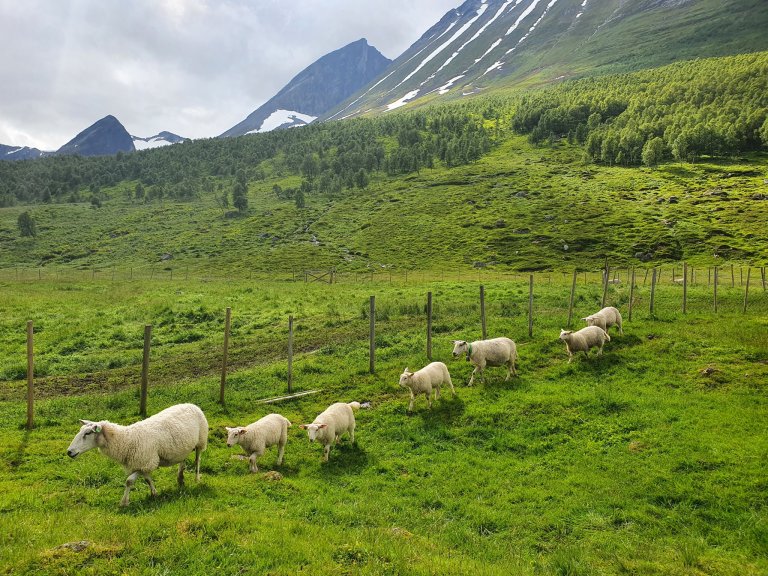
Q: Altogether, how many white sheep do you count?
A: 7